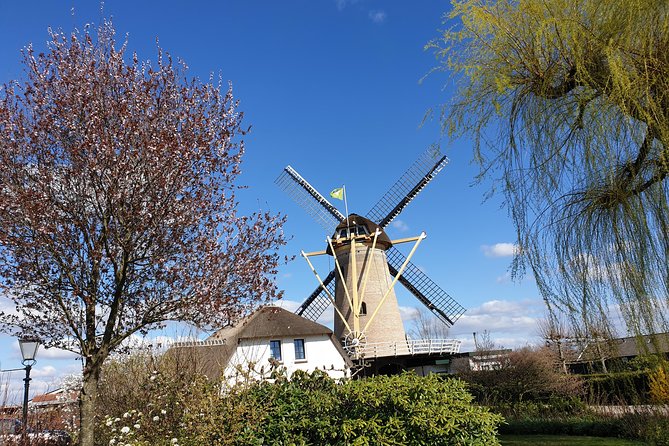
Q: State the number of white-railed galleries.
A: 1